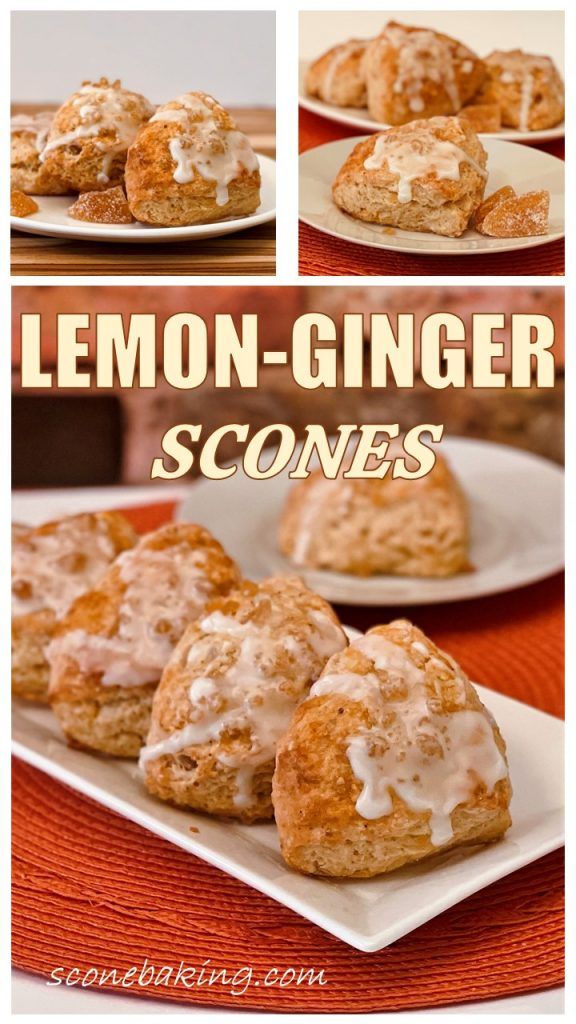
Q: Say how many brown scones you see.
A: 12